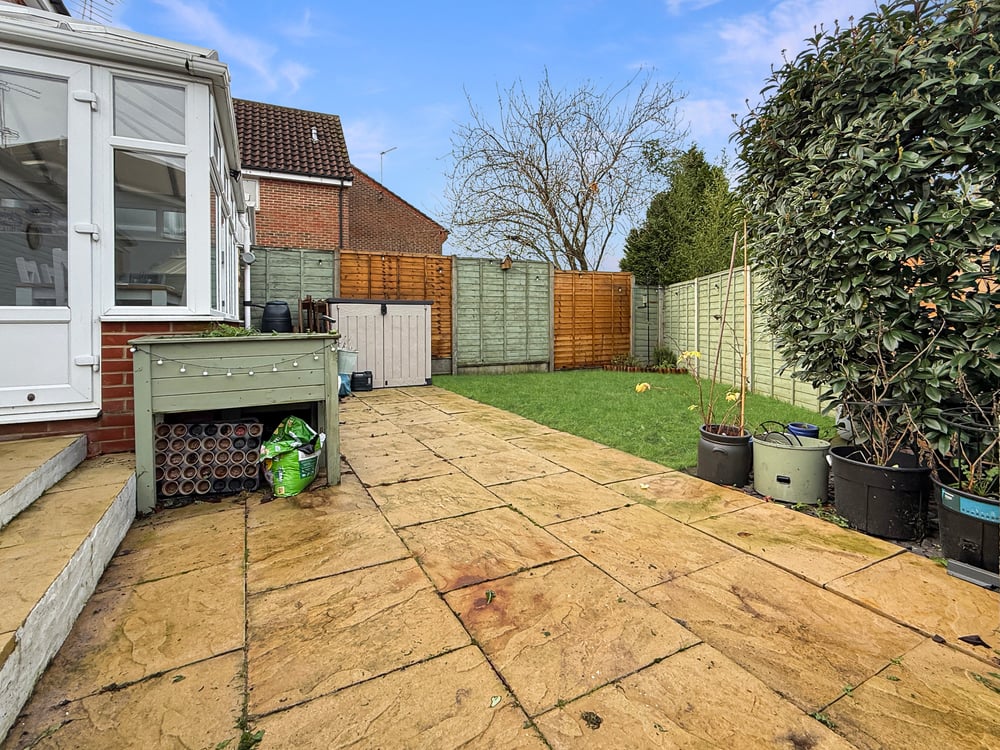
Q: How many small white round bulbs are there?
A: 10